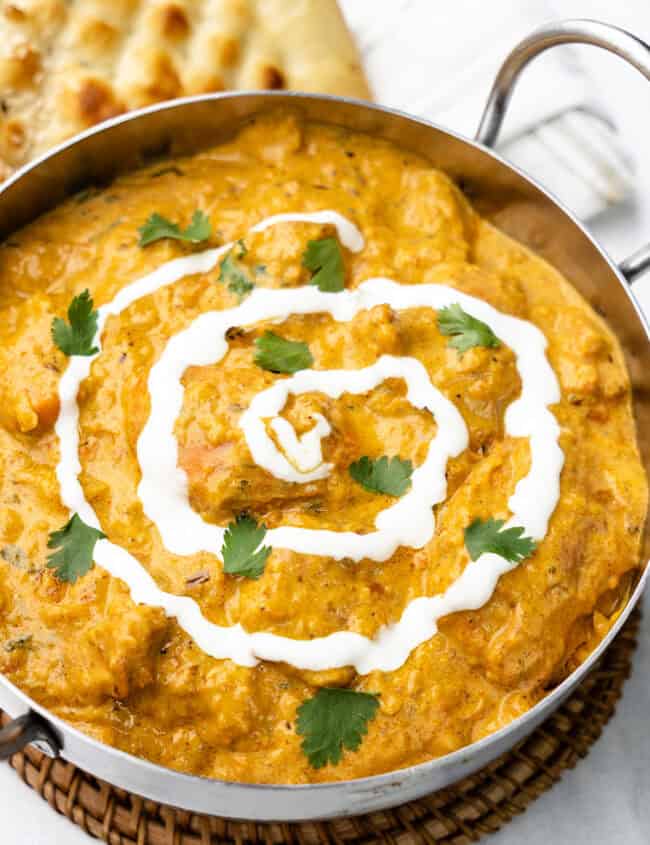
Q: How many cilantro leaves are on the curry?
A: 11